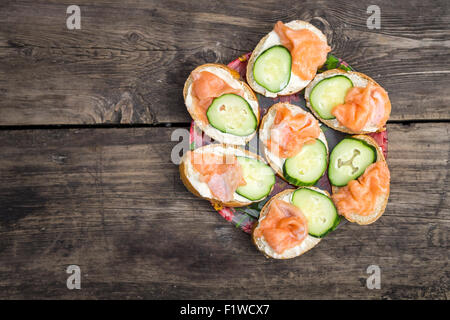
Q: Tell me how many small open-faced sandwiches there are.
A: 7